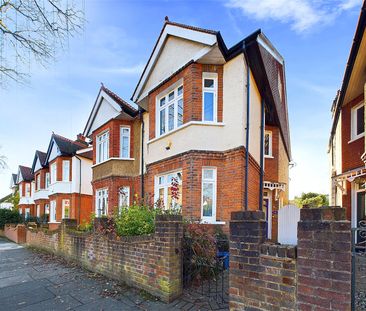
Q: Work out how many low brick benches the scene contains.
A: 0